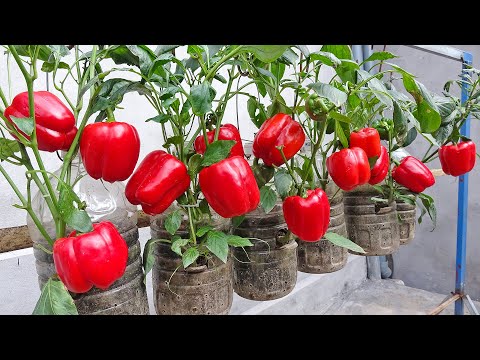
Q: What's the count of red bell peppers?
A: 13